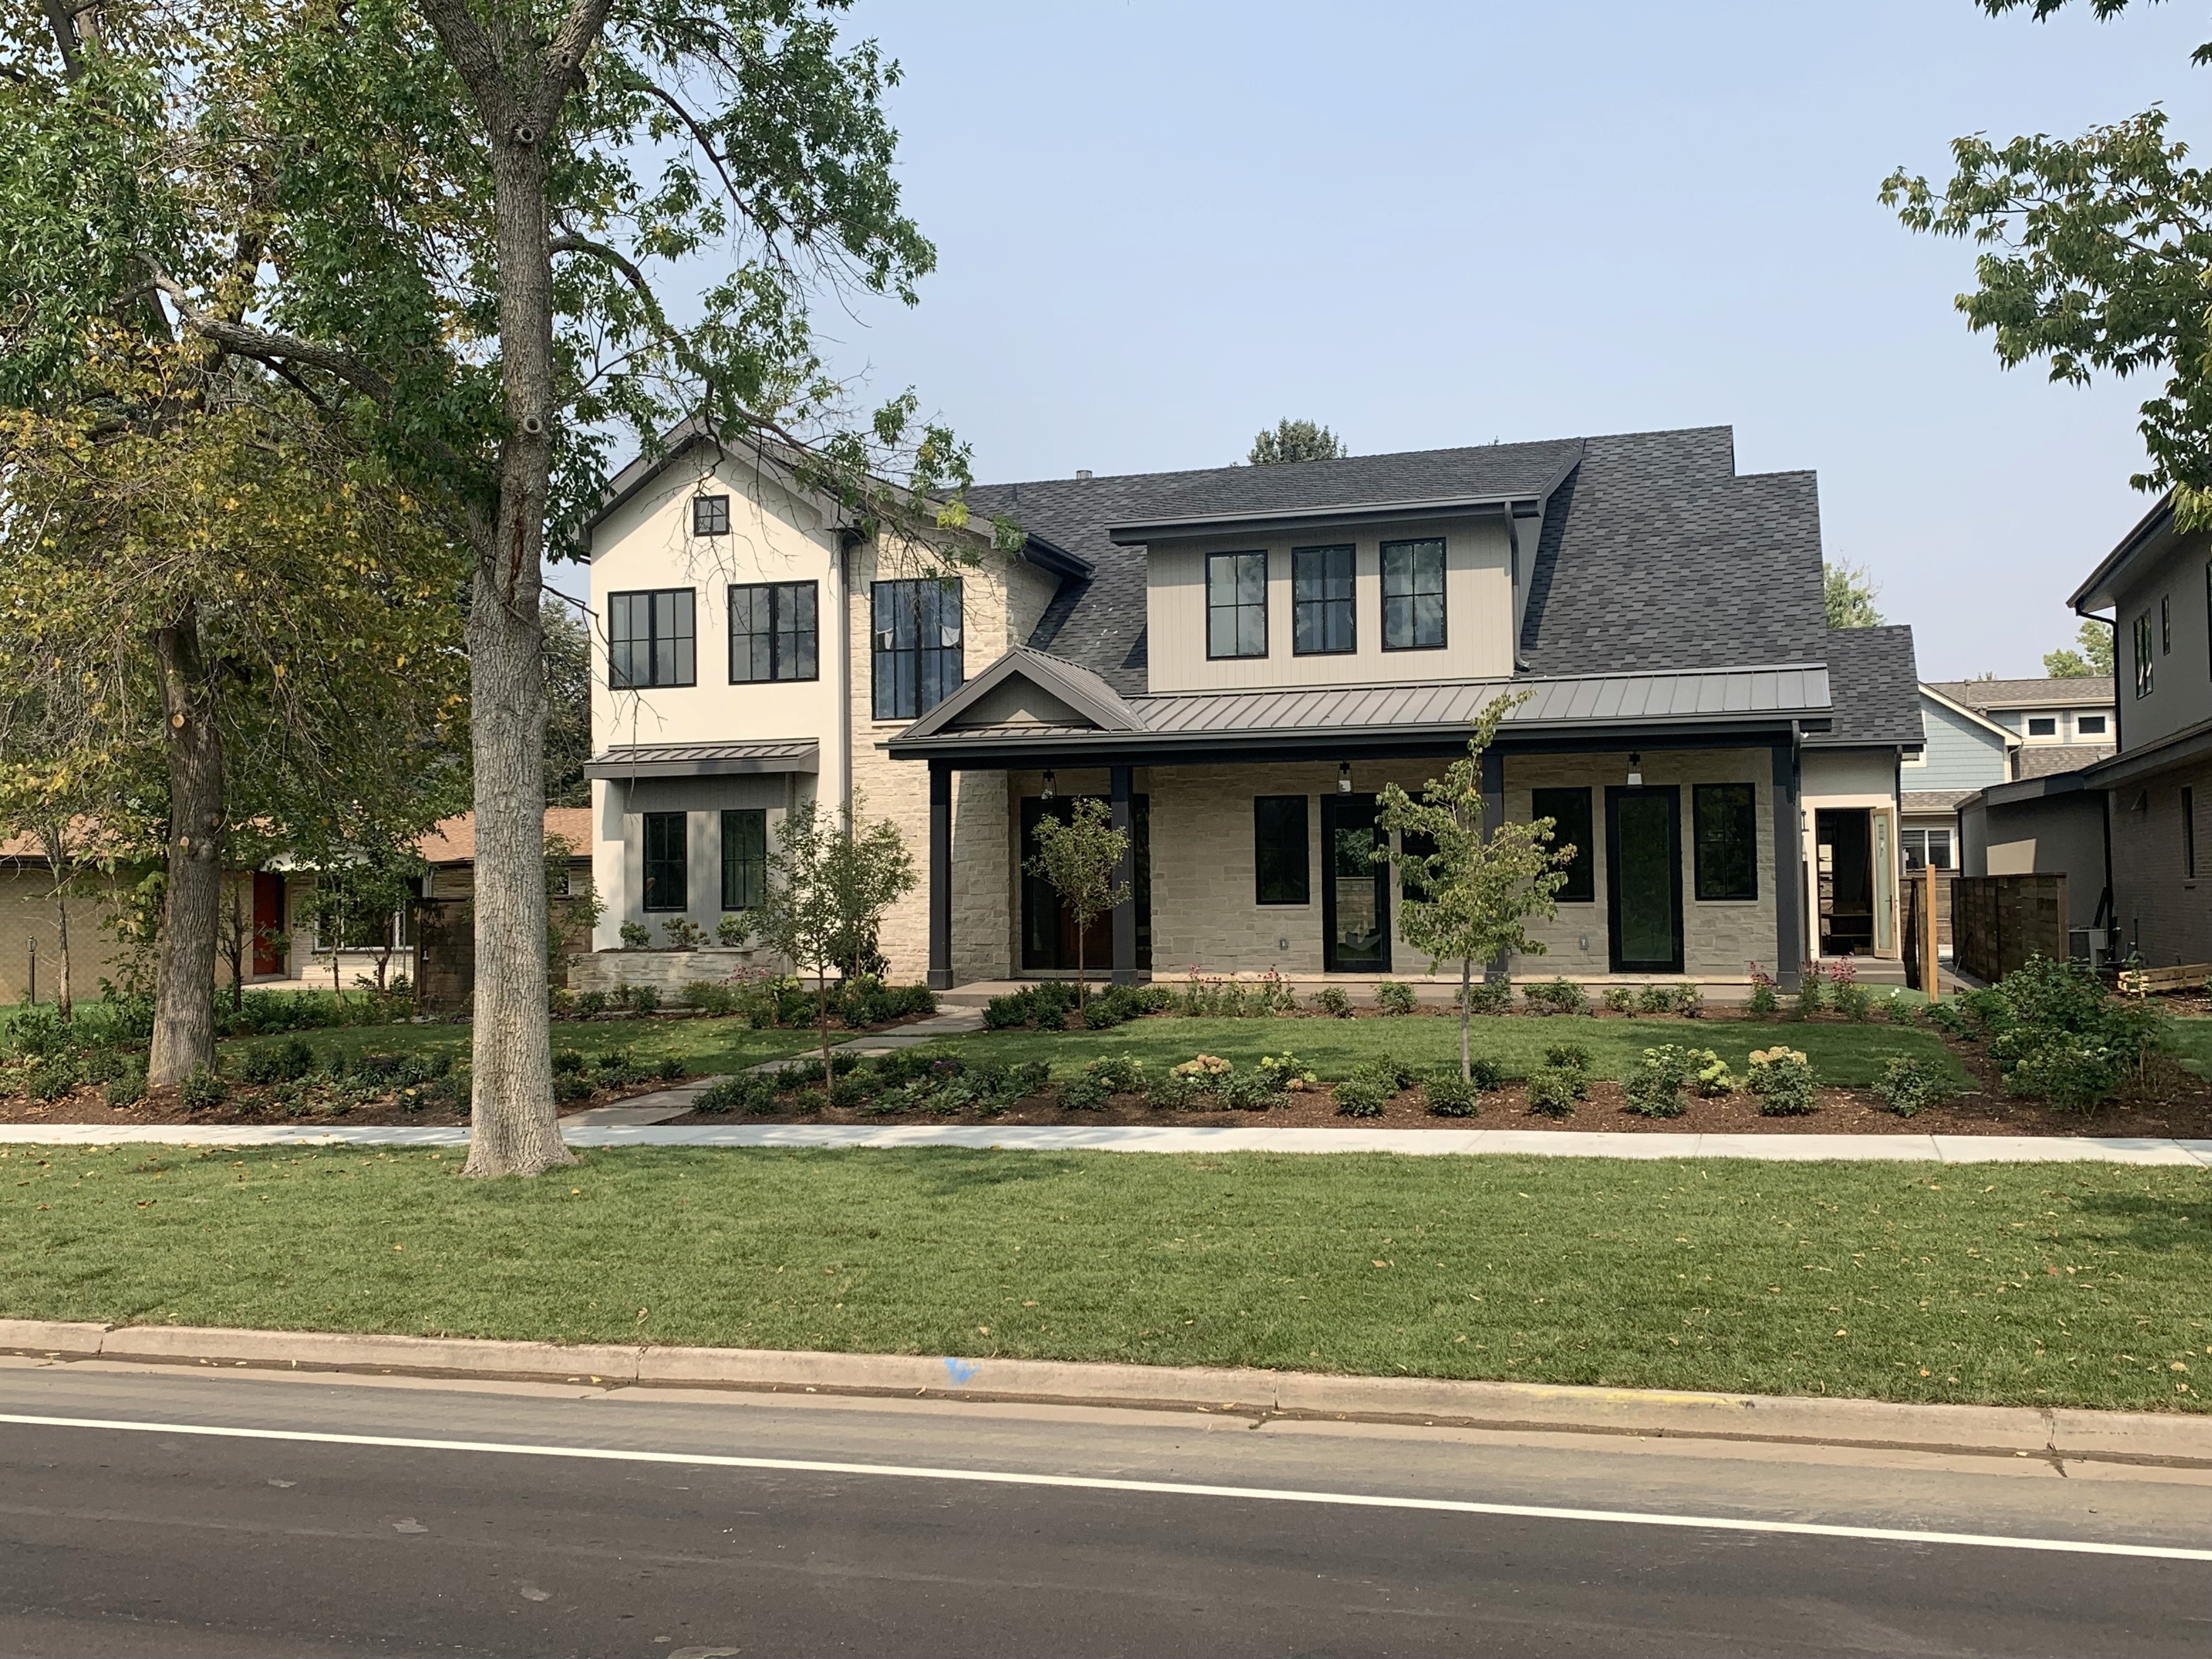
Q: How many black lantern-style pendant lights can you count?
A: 3